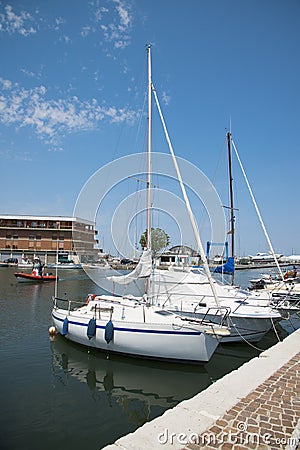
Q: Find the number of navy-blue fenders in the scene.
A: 3